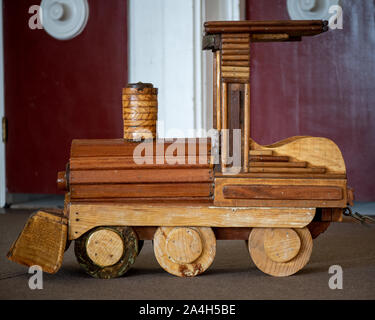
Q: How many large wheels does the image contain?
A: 3